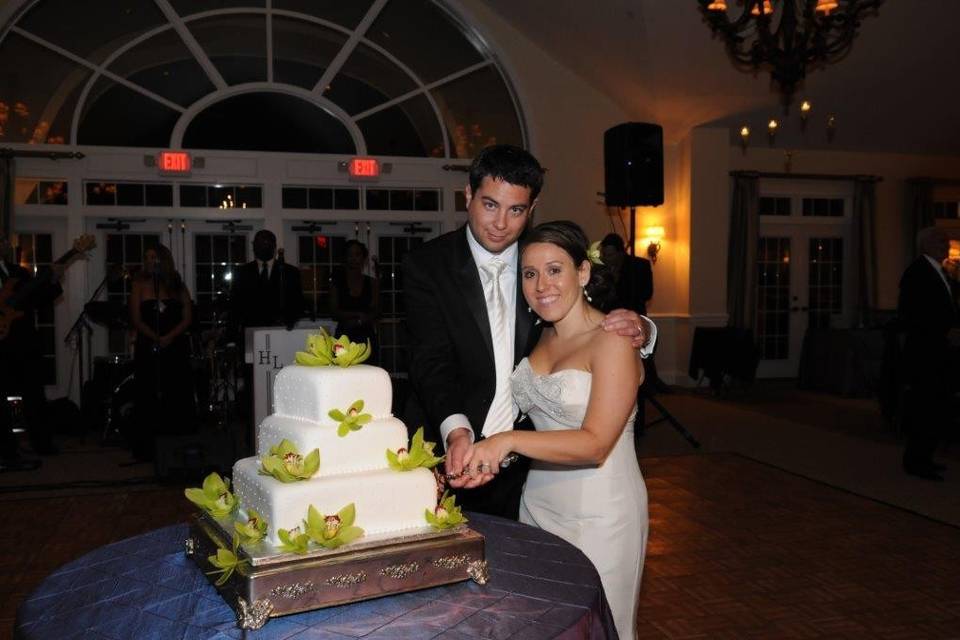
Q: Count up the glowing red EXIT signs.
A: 2